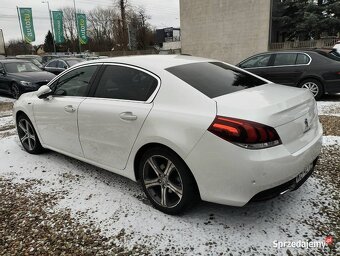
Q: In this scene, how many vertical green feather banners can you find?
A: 3